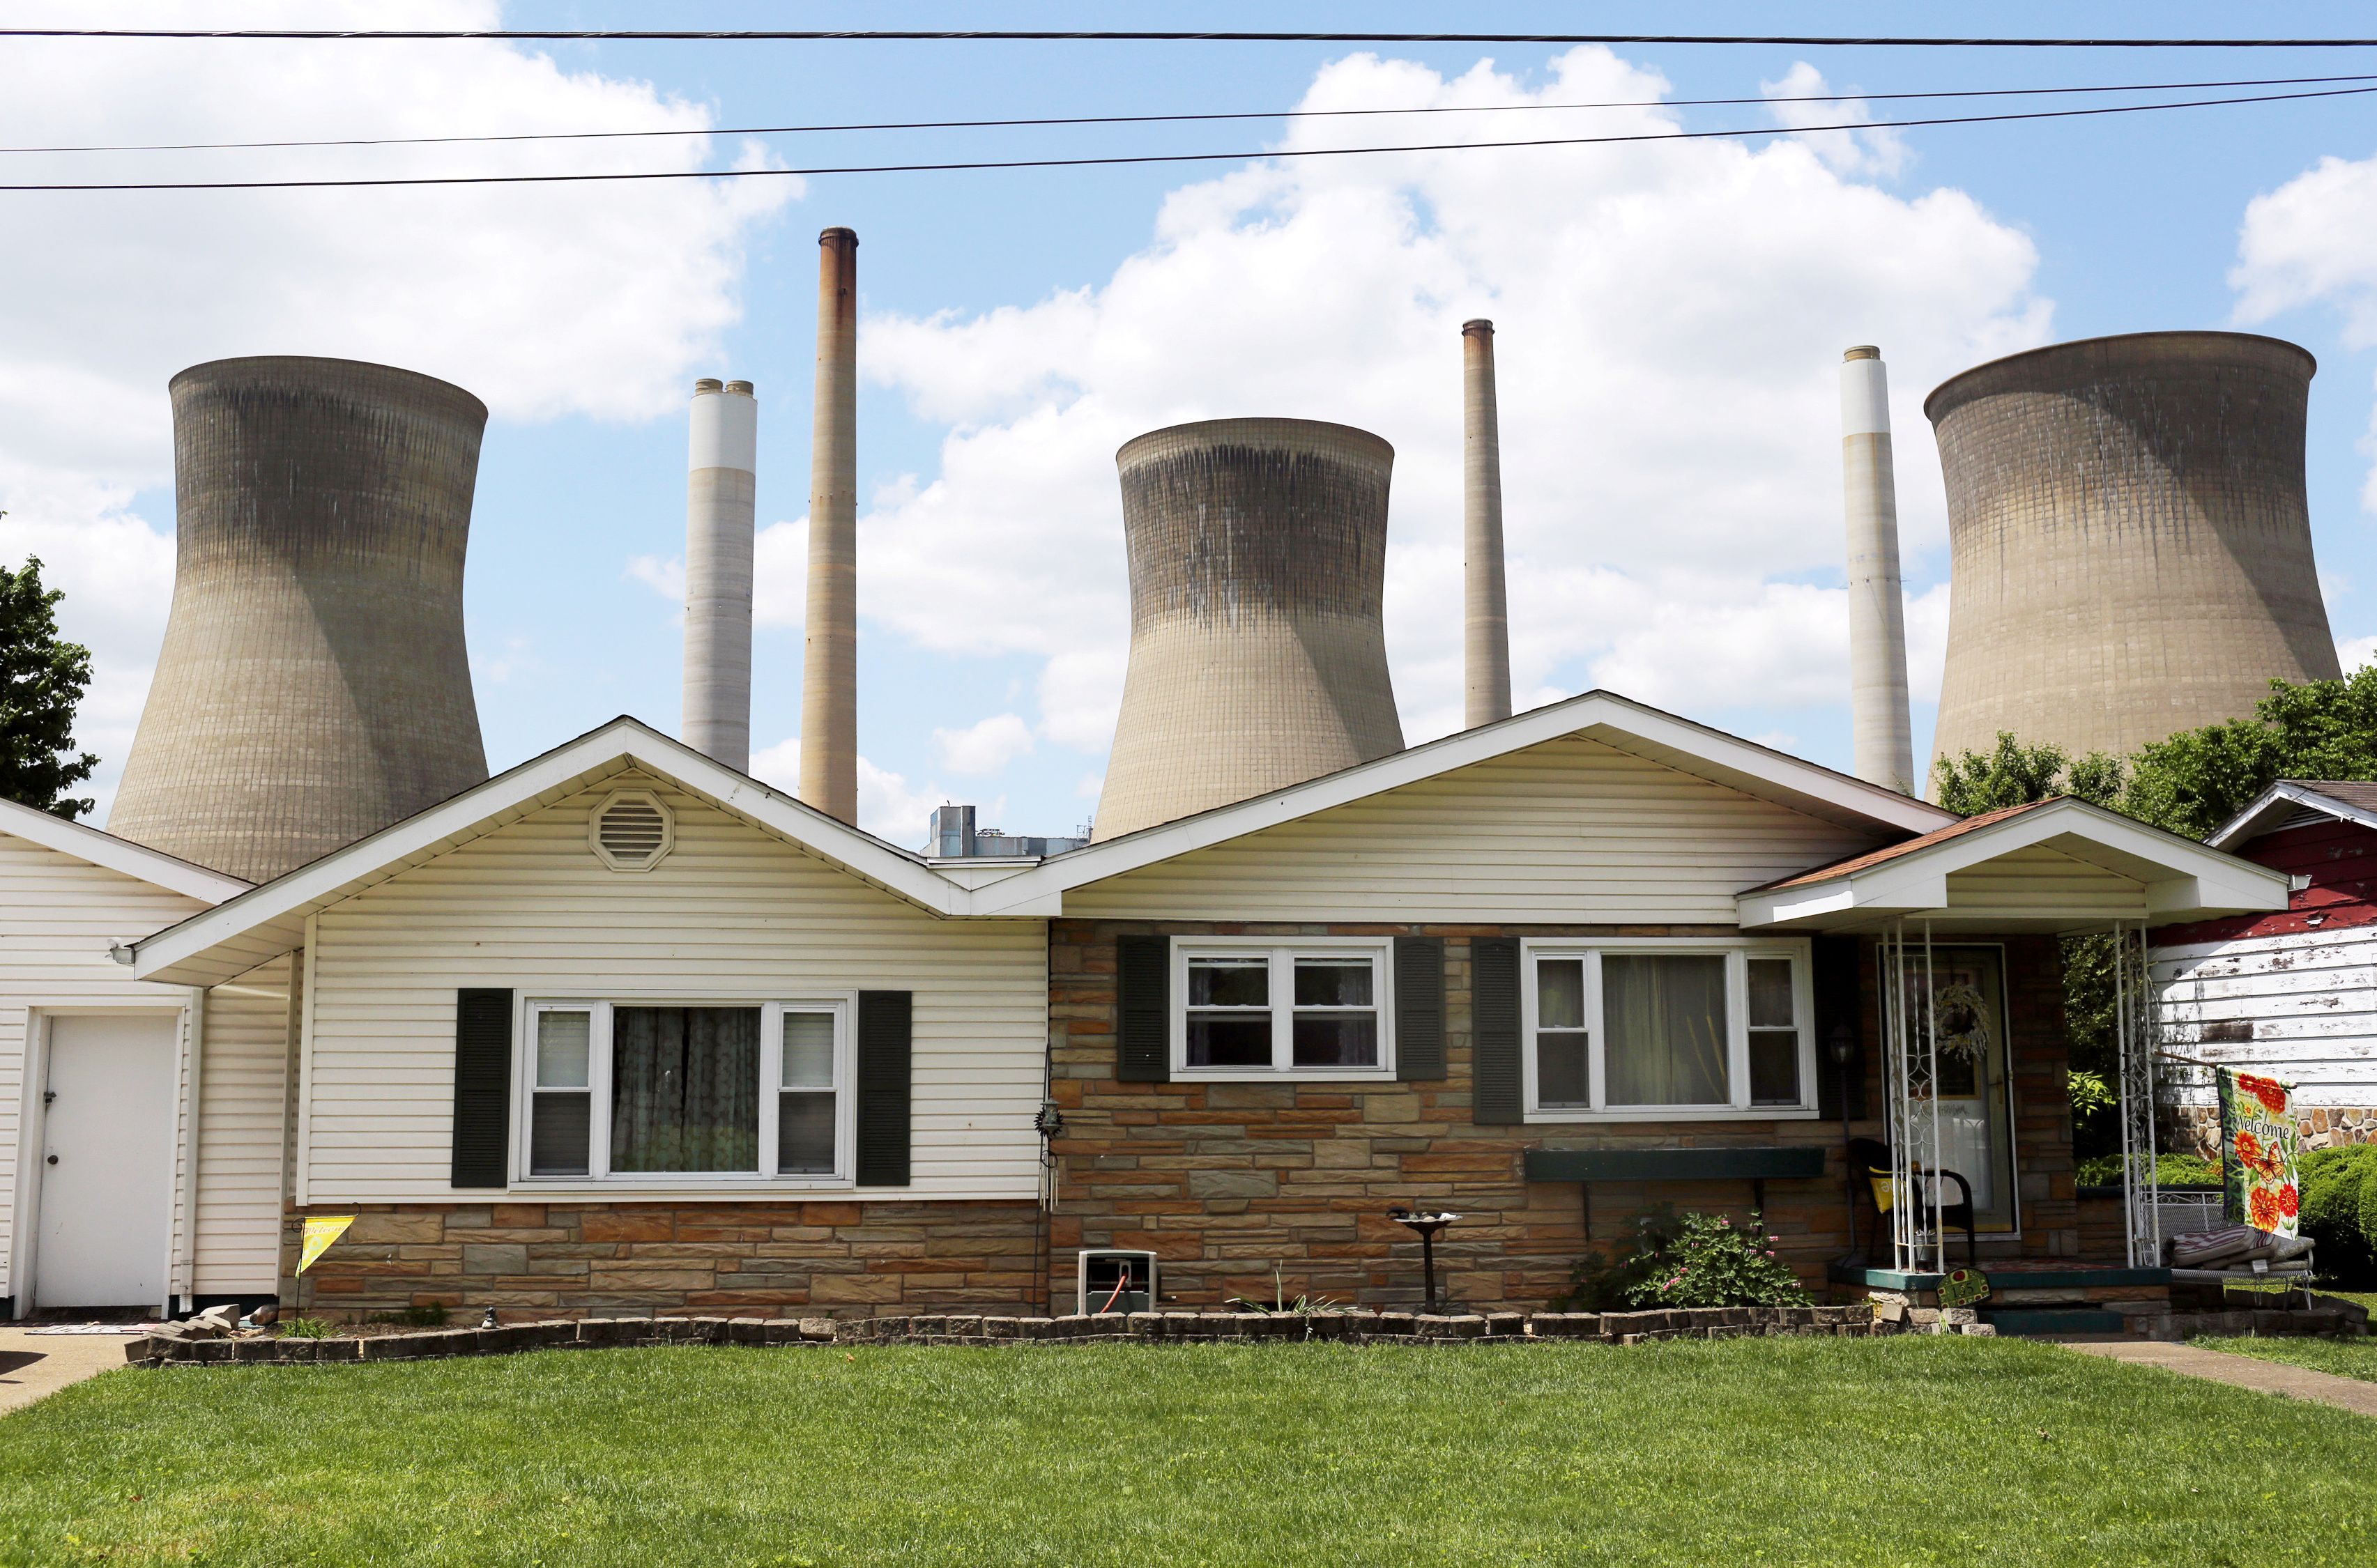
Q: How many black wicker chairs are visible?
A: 1